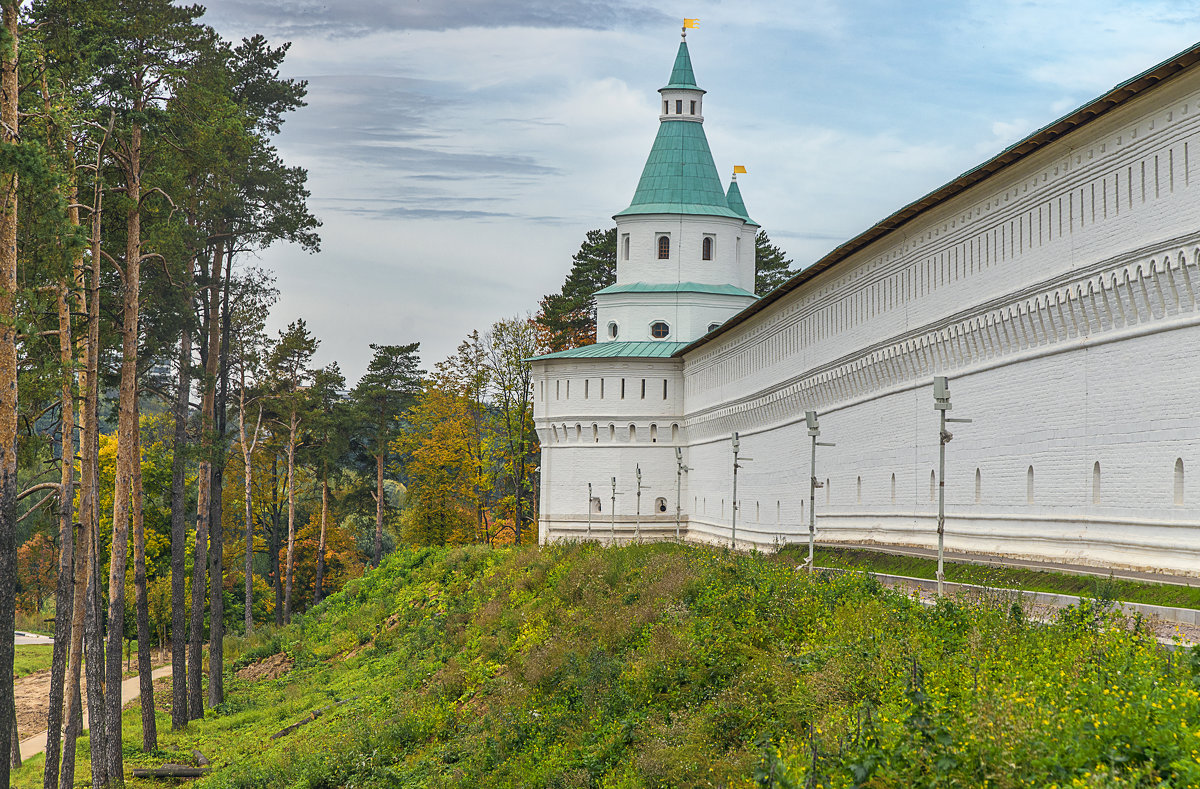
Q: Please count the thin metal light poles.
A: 7